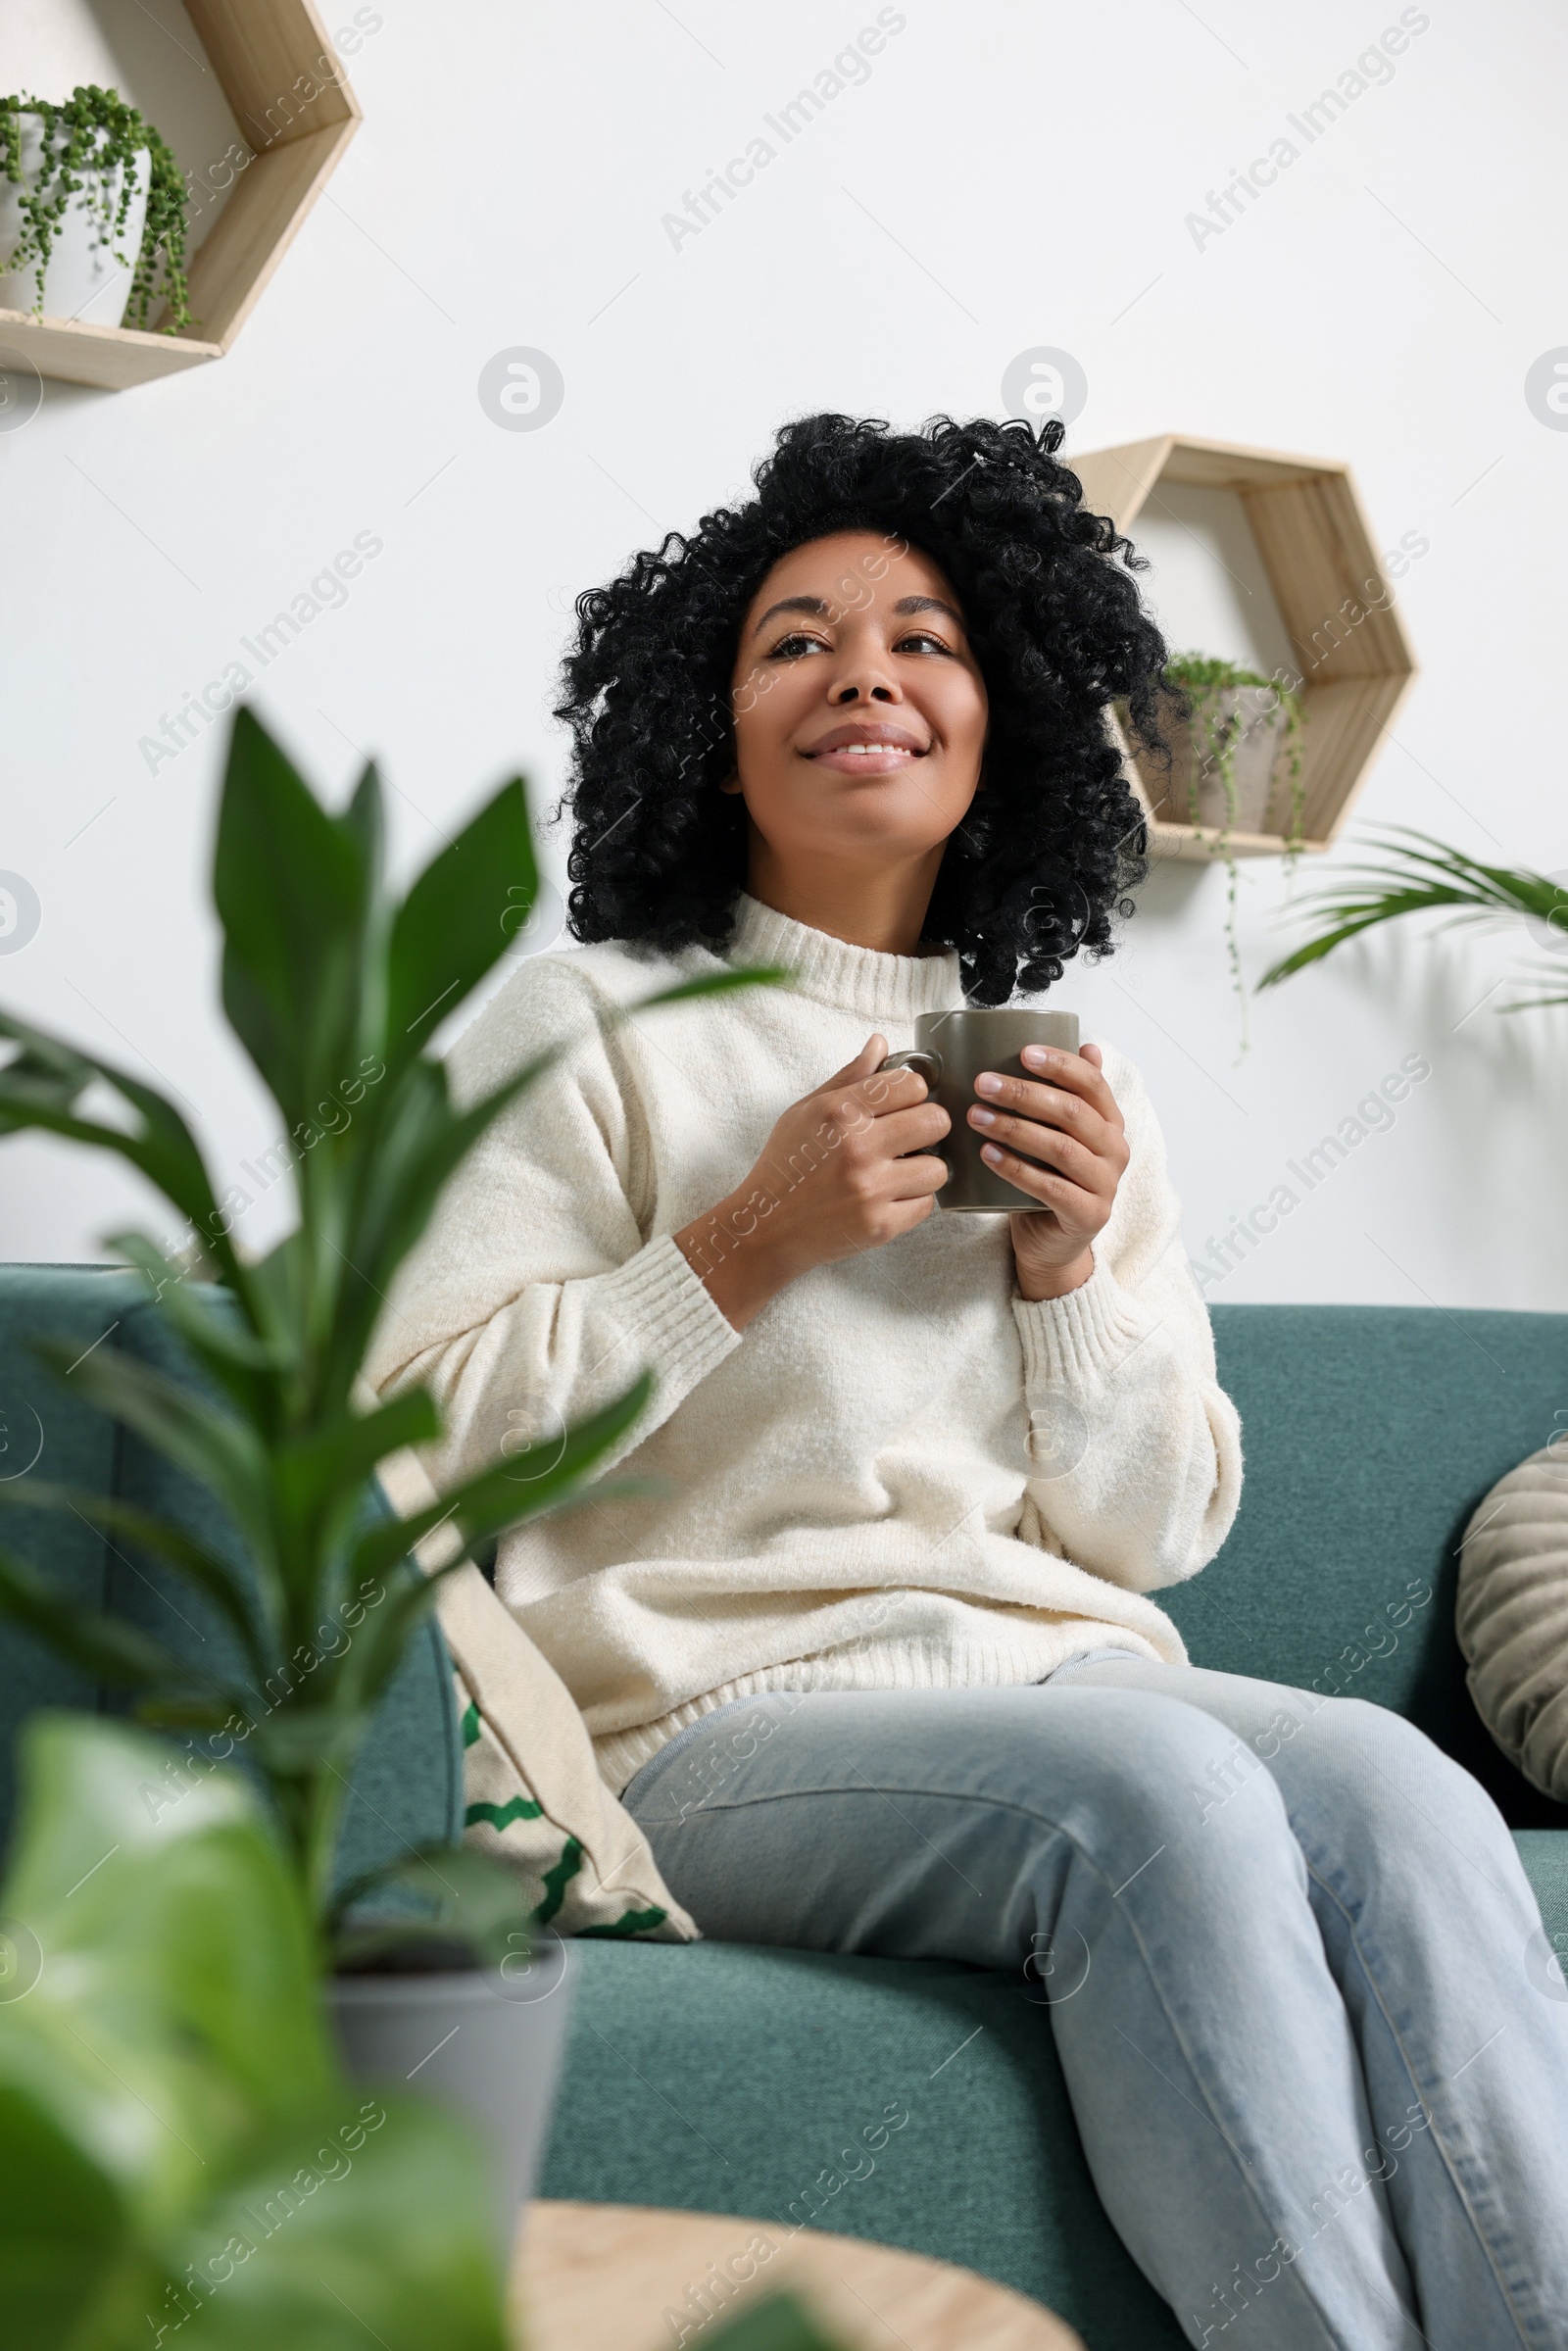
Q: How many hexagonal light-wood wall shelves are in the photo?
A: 2